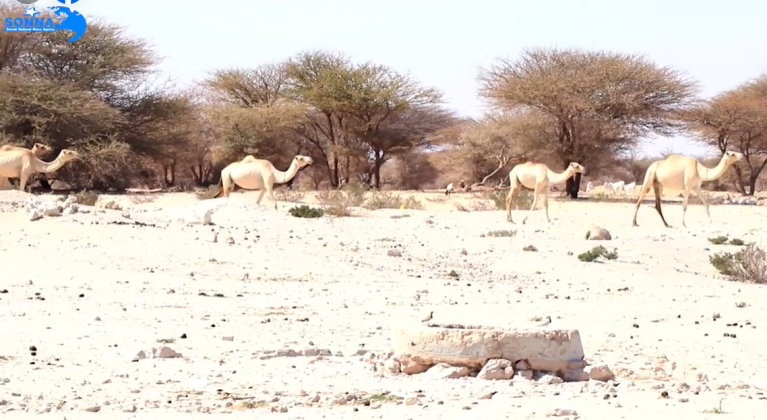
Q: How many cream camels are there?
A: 5